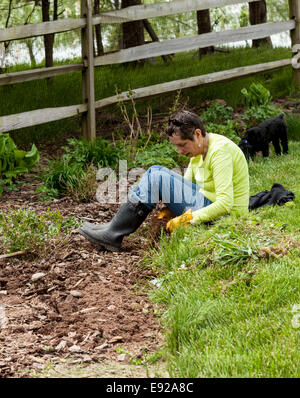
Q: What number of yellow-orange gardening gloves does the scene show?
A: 2